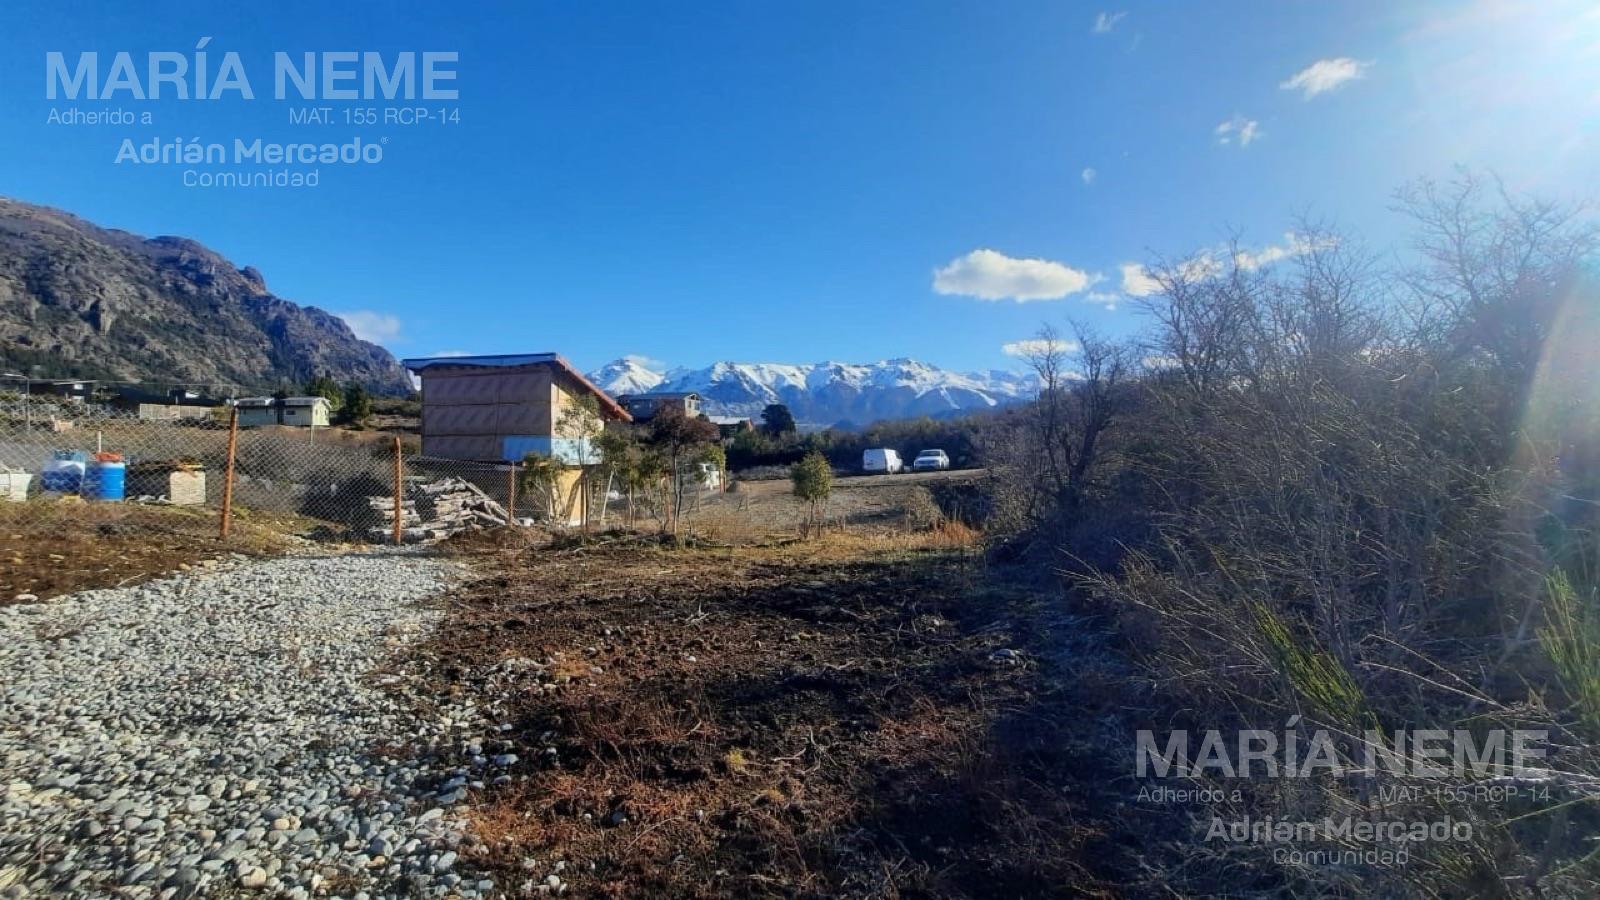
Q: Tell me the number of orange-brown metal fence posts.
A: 3